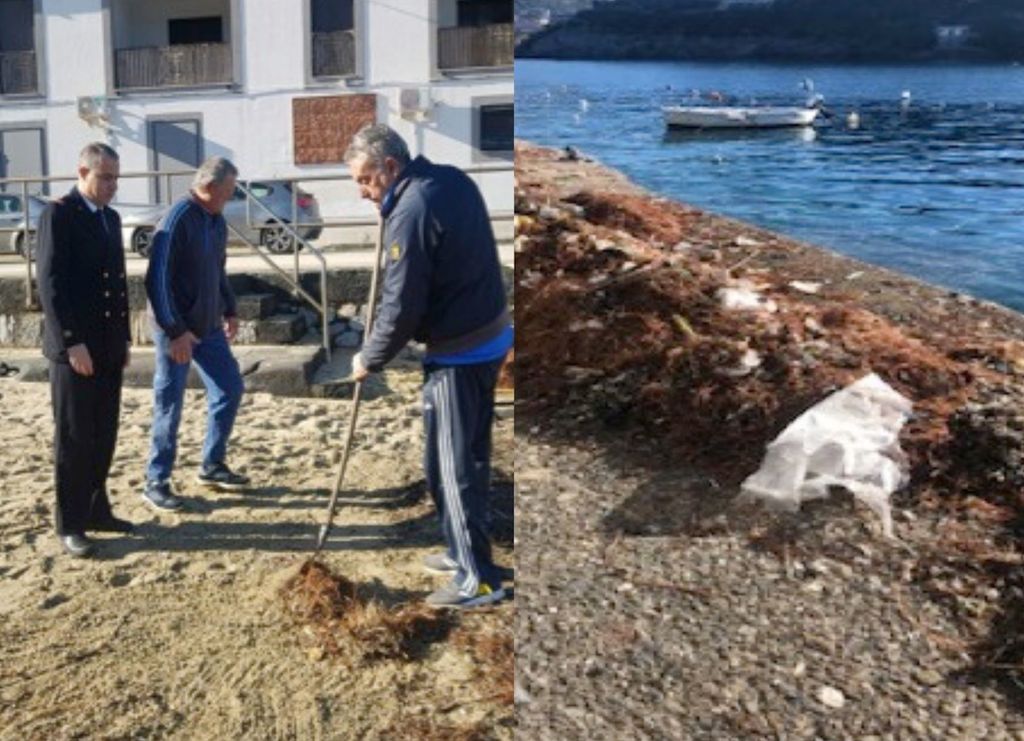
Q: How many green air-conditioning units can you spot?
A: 0